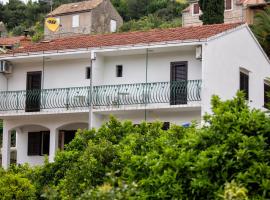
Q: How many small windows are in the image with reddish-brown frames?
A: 2